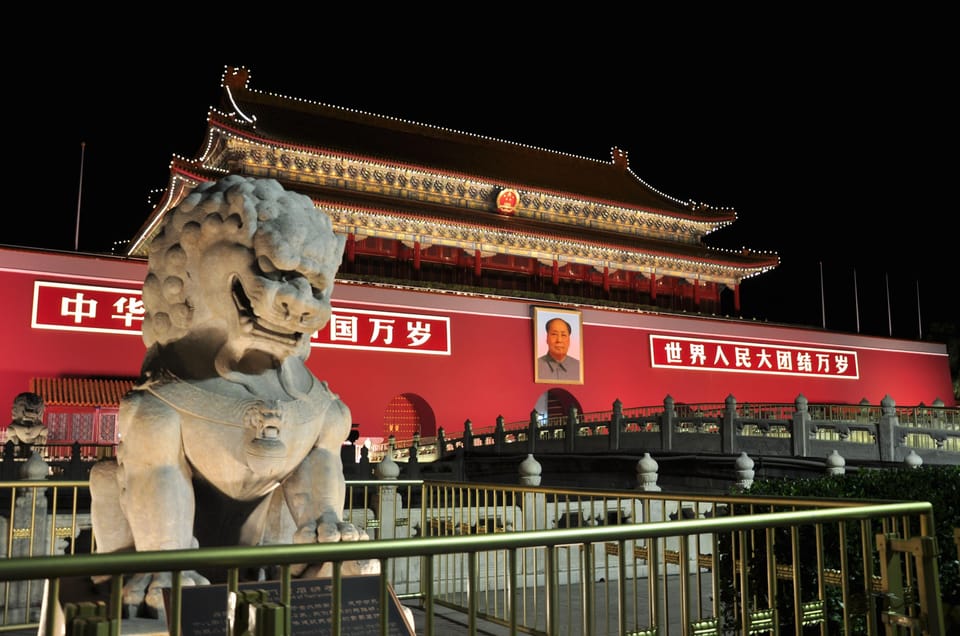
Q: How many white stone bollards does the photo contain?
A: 7